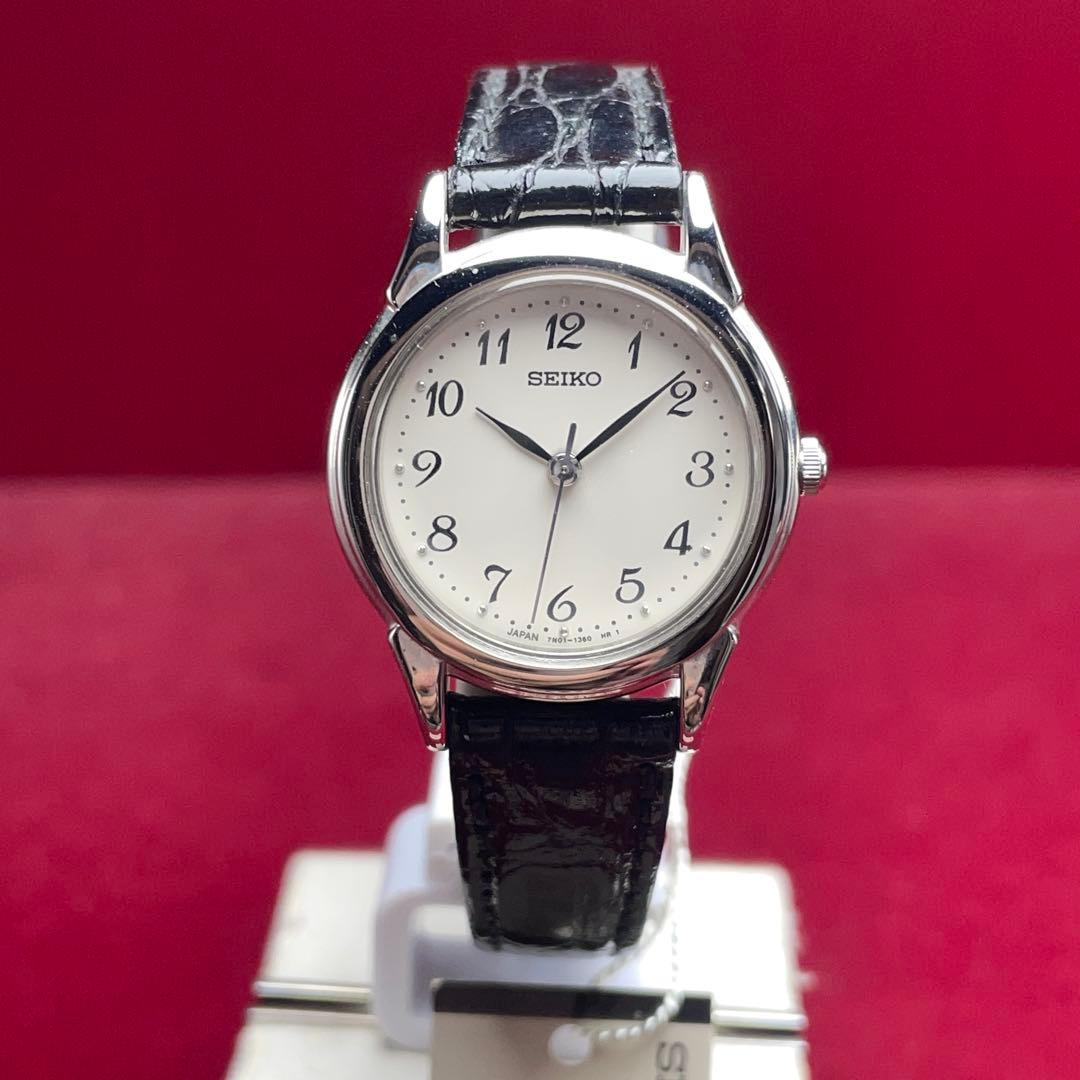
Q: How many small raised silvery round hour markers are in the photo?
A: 12